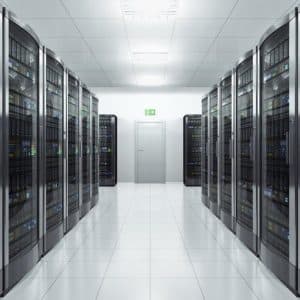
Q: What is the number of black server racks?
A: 12